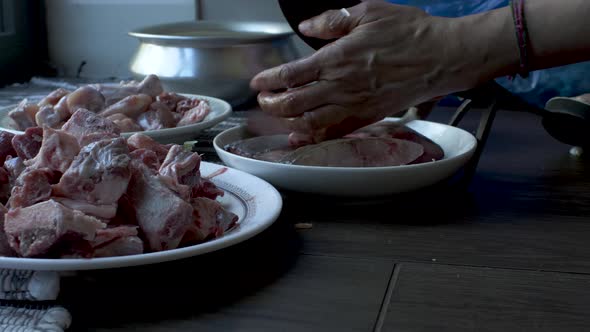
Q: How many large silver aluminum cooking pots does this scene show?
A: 1